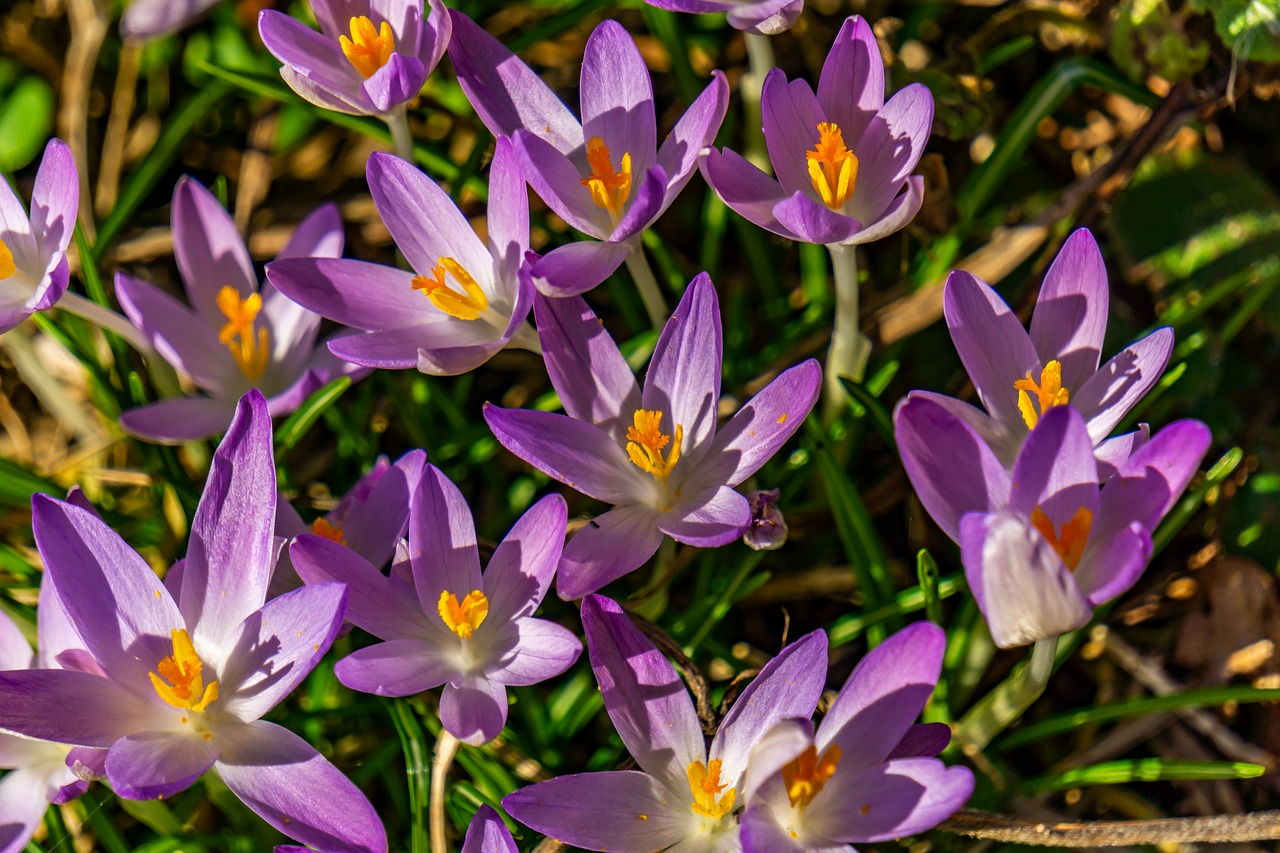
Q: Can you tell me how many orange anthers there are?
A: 14